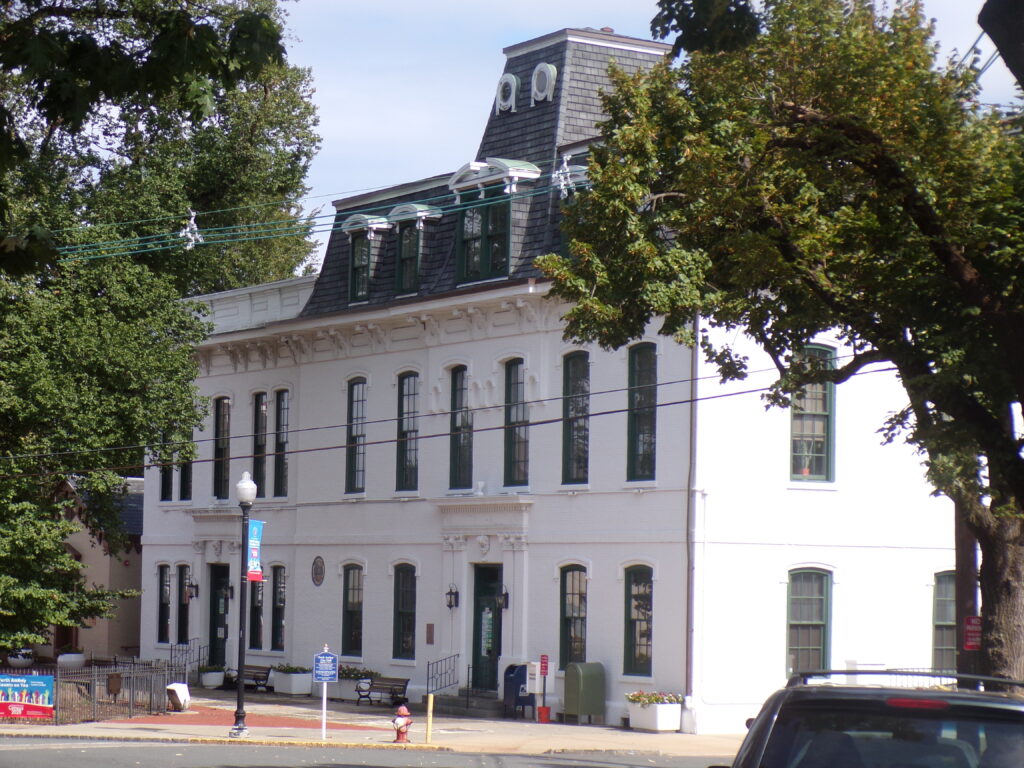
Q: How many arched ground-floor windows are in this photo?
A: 10